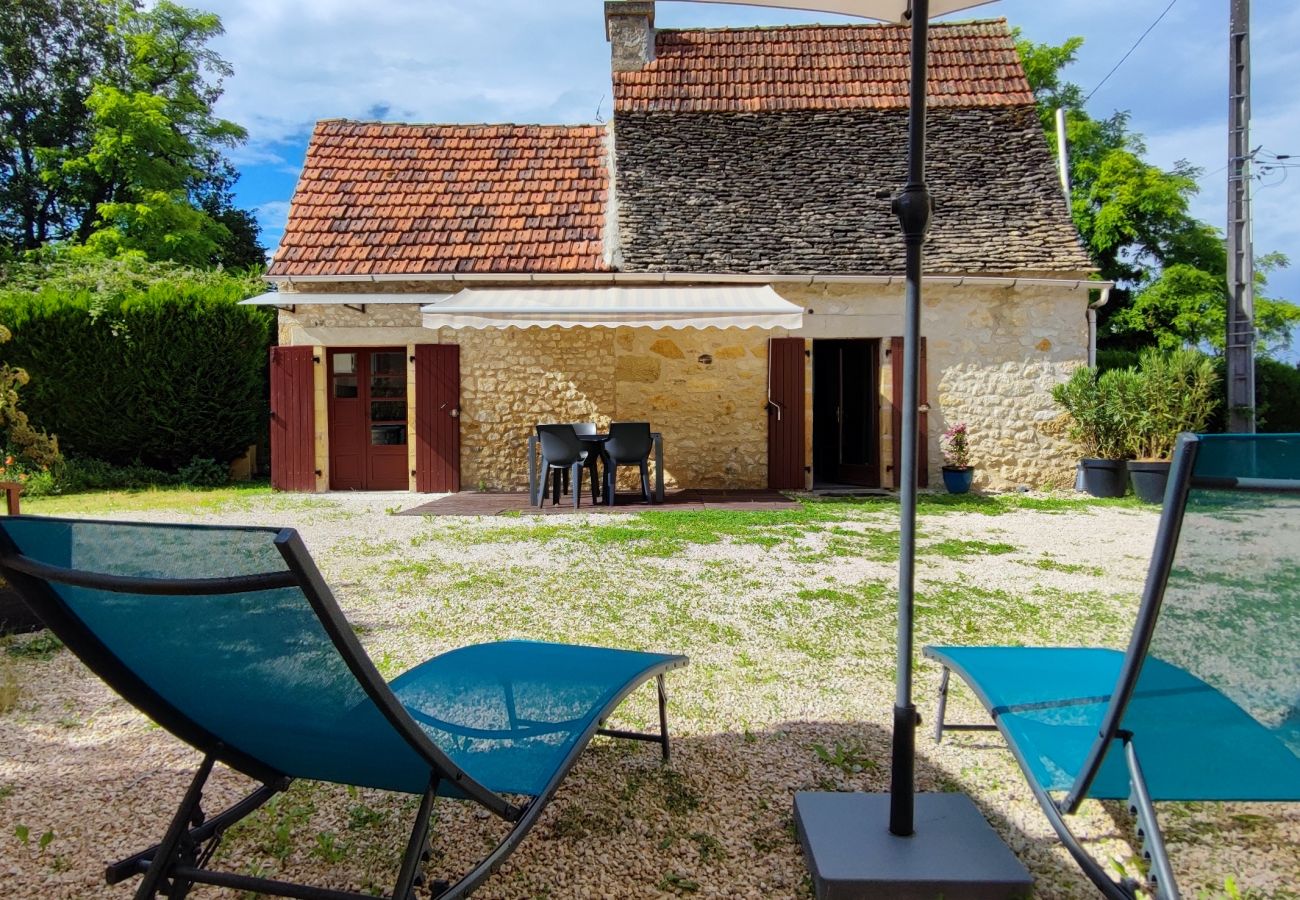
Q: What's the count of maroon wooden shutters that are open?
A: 4